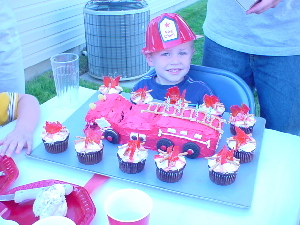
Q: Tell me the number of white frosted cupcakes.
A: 11